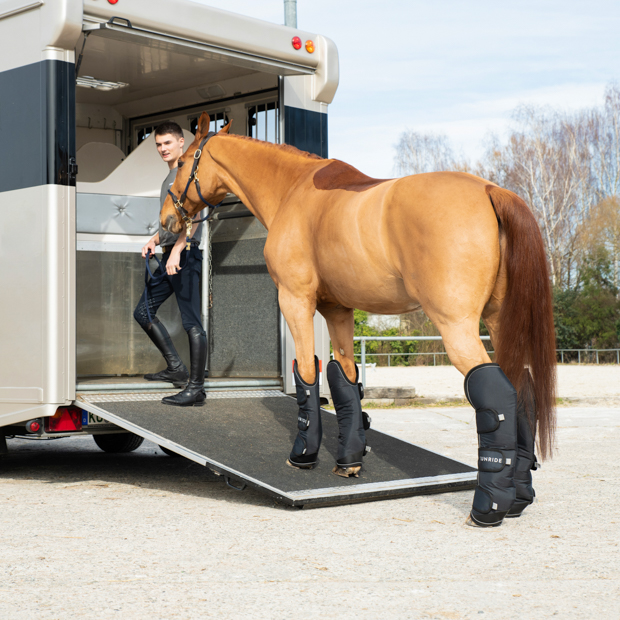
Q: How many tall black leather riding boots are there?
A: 2